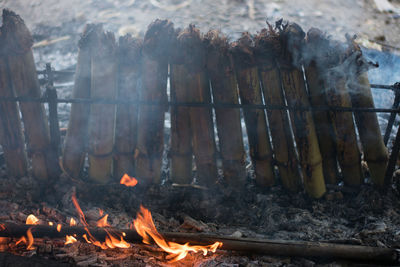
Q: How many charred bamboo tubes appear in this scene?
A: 15